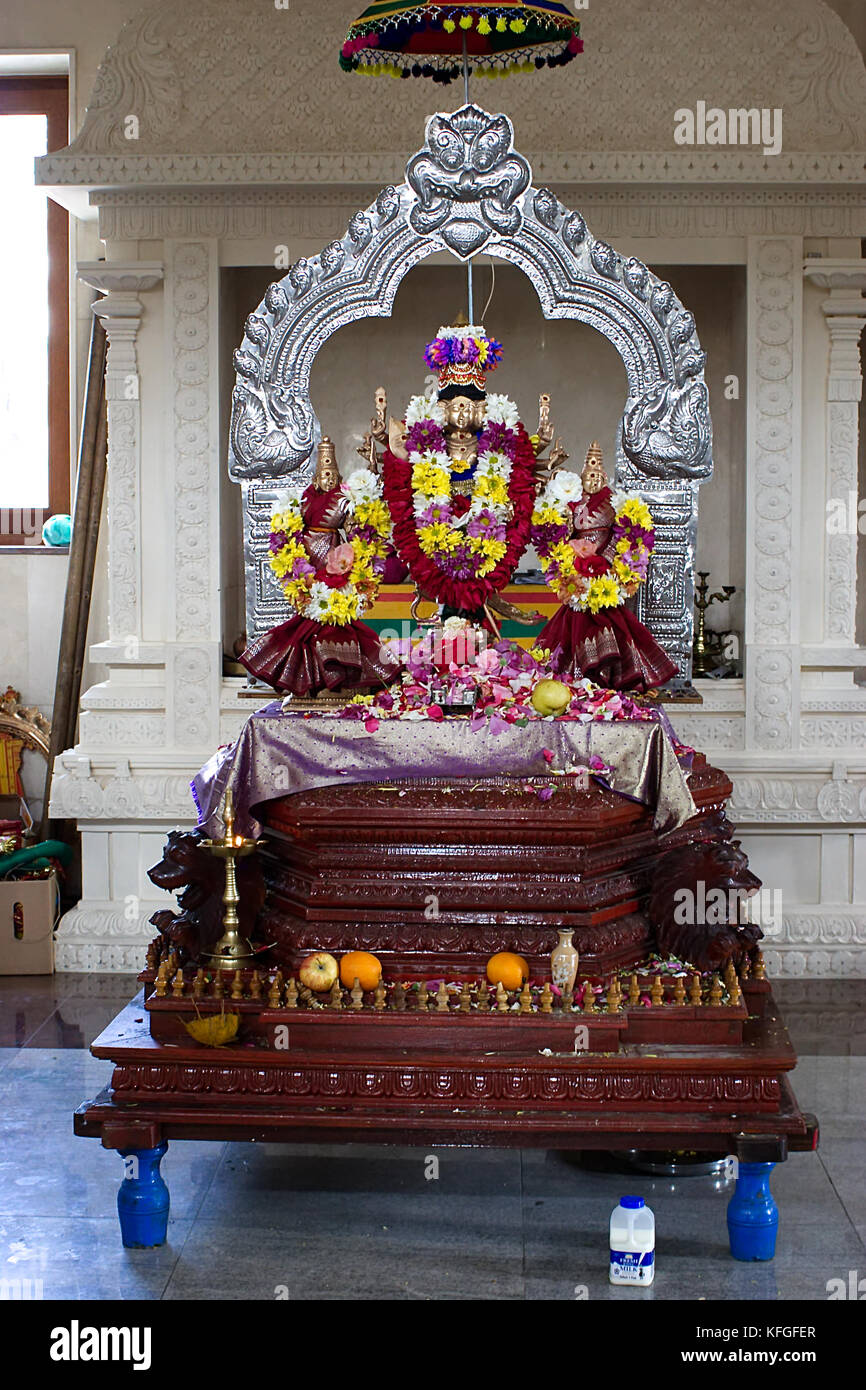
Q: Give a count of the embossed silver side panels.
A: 2